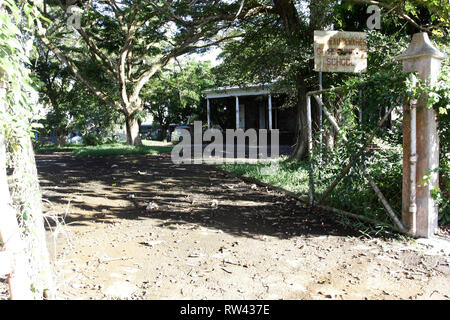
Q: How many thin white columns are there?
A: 3